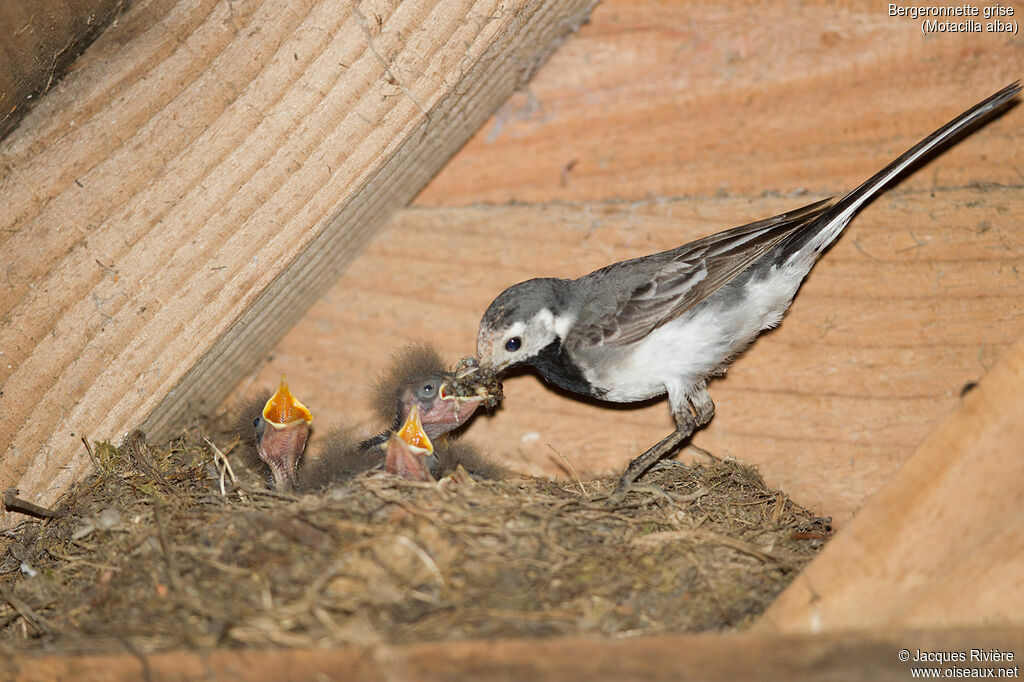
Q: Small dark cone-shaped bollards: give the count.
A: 0